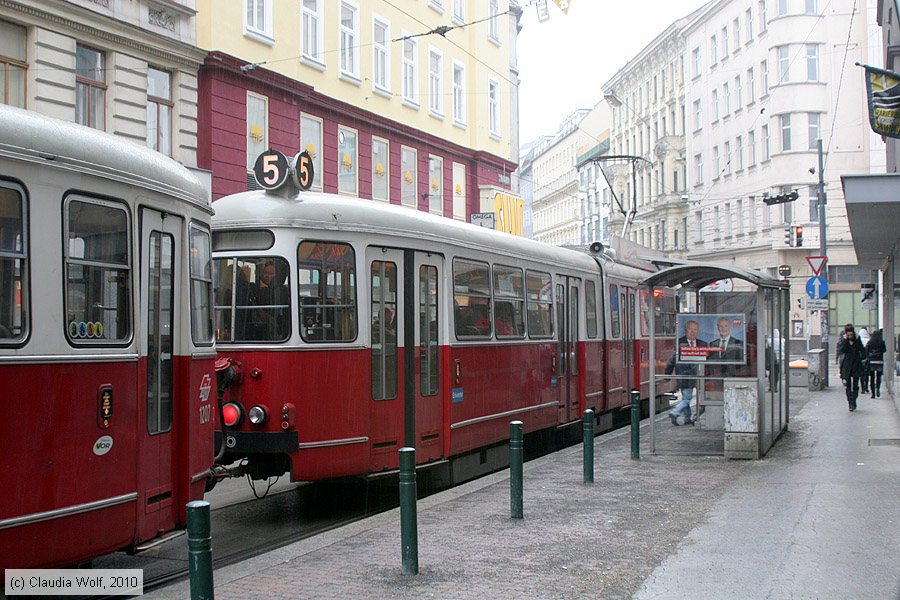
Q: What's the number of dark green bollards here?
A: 5